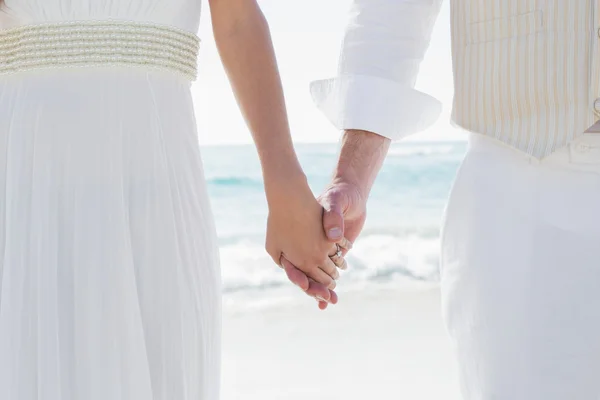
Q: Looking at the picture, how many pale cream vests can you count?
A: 1